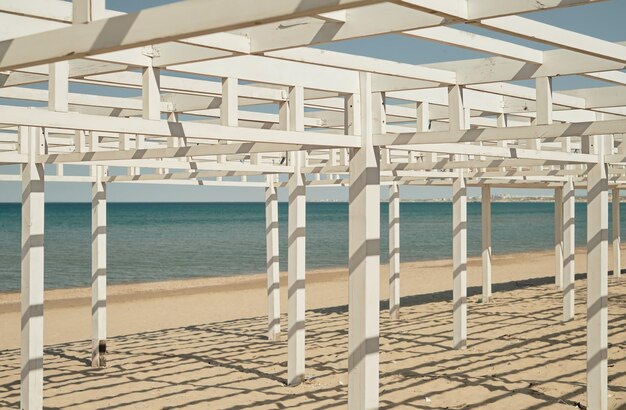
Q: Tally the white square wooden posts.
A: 12